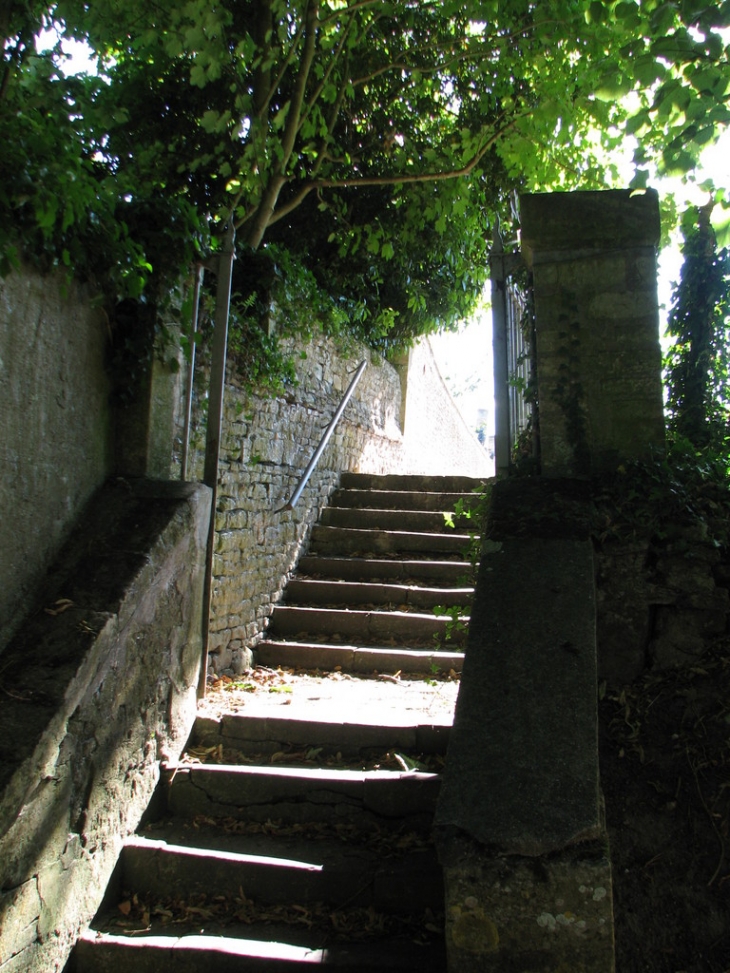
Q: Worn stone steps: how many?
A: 12